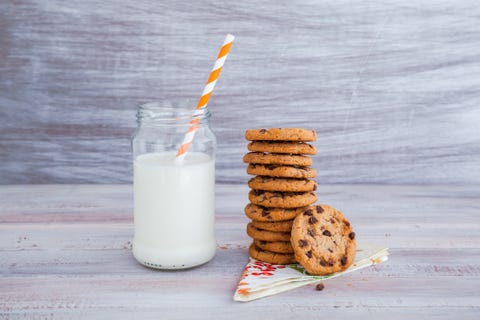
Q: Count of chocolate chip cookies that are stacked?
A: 11